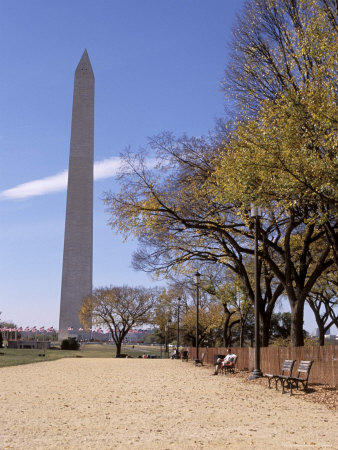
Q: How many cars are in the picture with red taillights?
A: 0